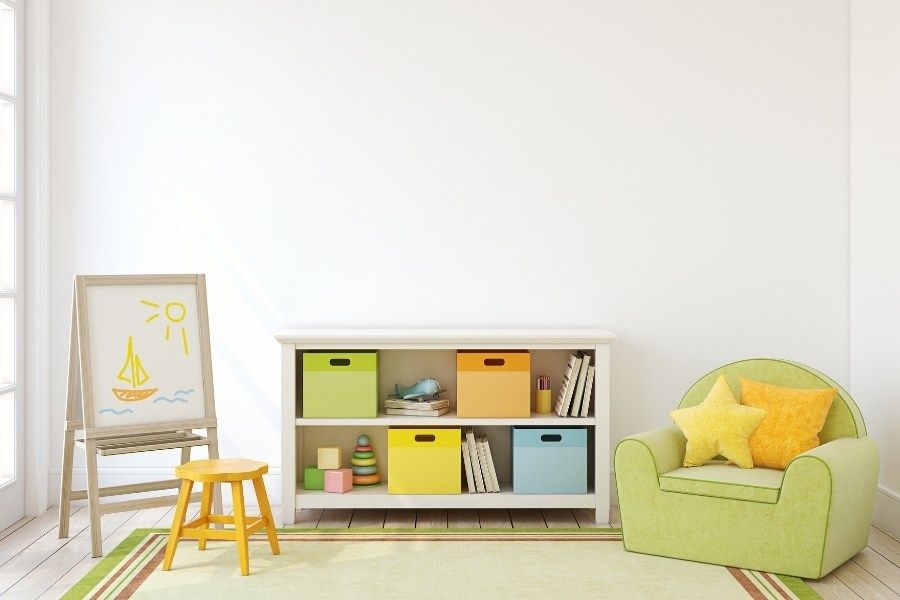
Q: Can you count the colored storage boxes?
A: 4